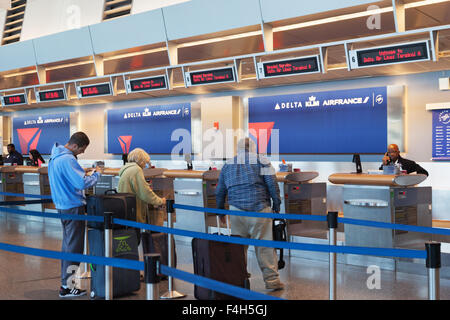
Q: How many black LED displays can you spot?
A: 7